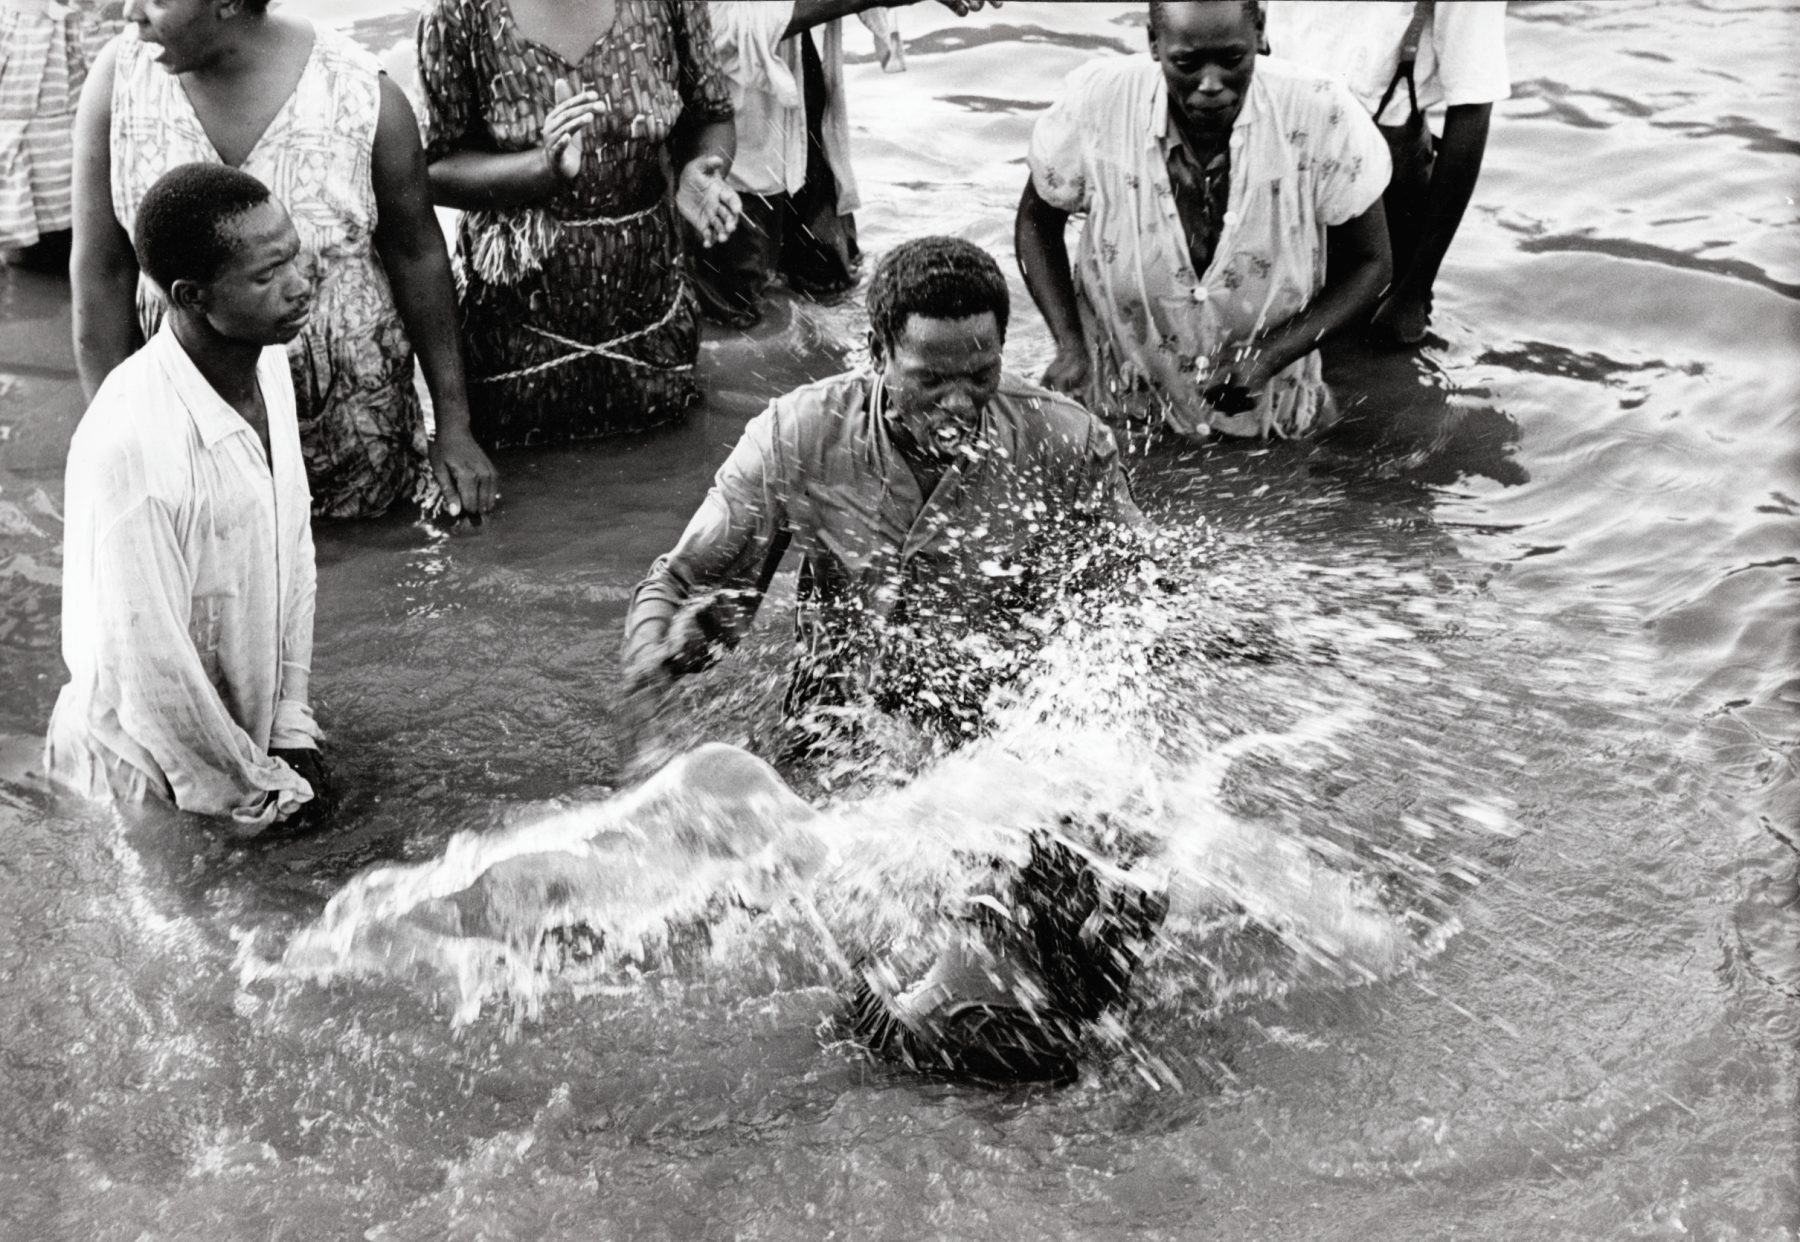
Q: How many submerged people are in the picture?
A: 1